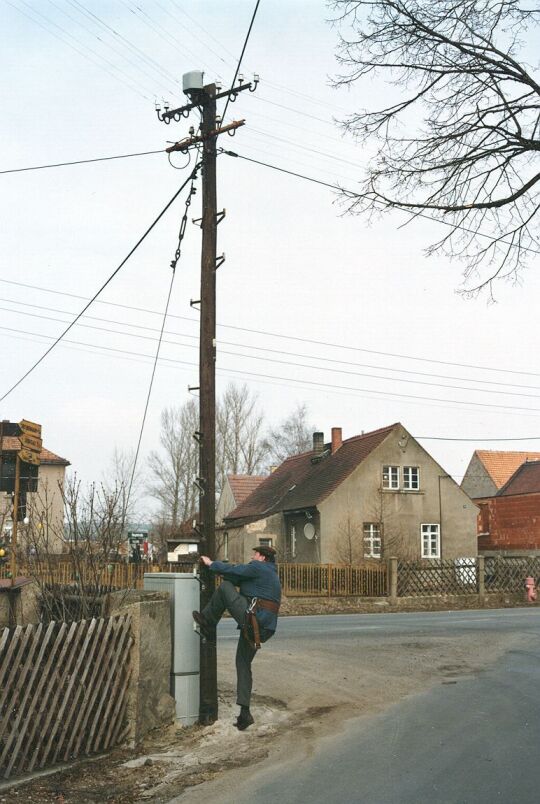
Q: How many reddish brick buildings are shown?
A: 1